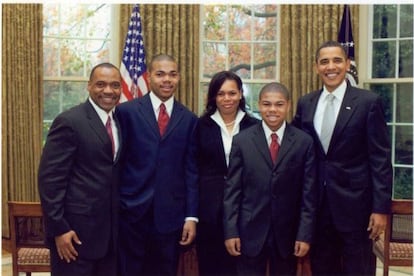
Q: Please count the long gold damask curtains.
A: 3